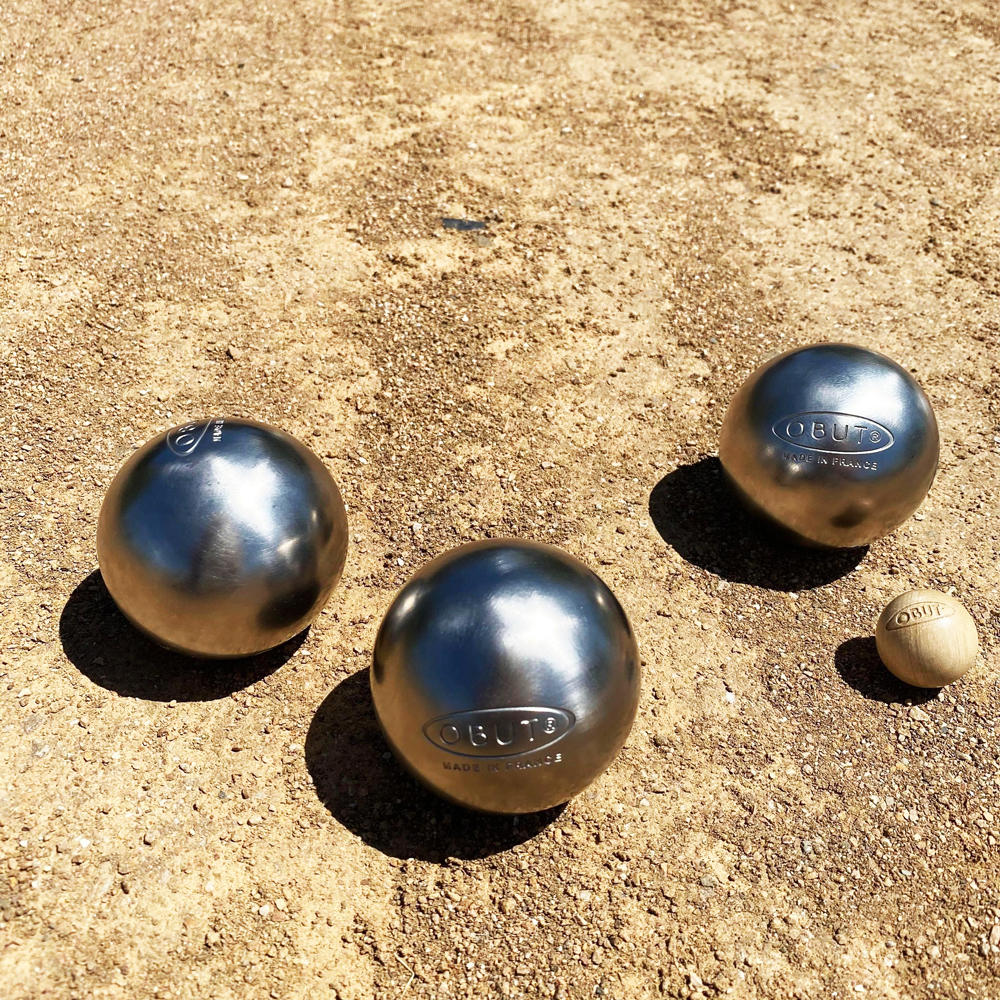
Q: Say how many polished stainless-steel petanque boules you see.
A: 3